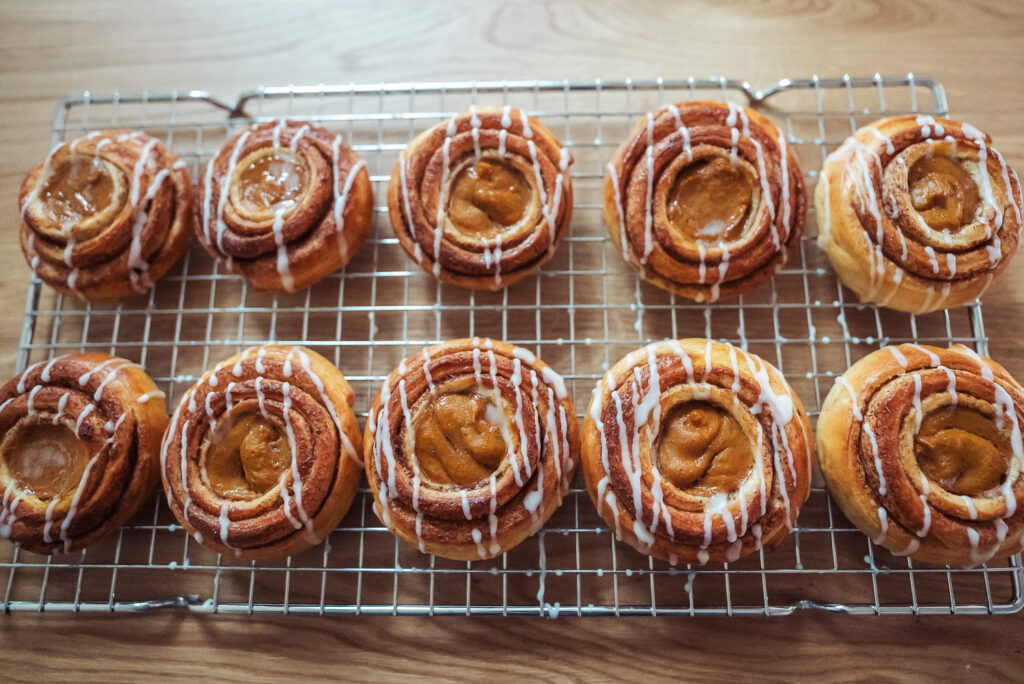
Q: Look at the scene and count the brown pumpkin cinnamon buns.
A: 10